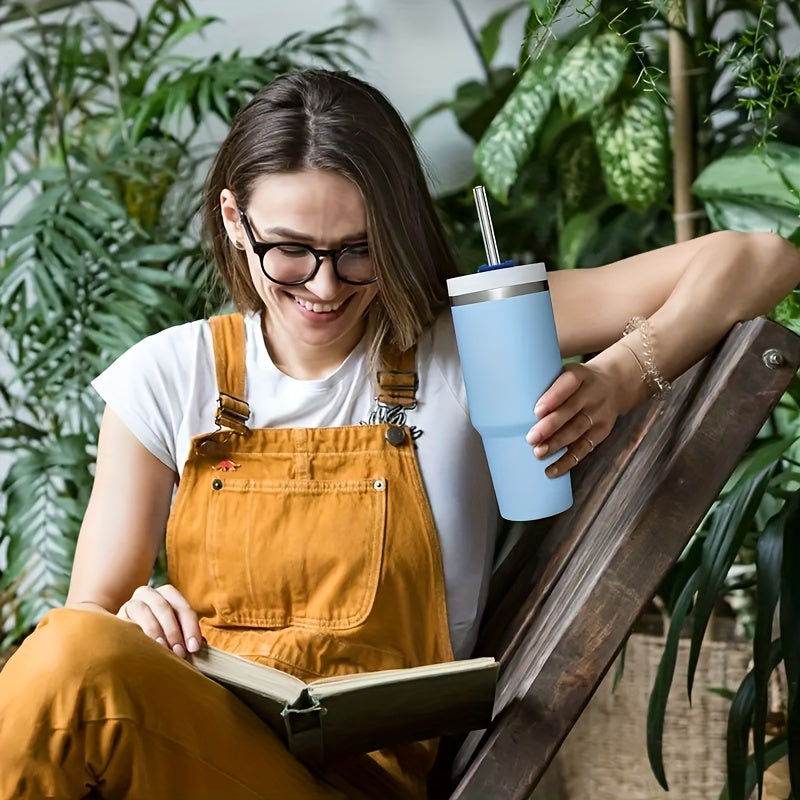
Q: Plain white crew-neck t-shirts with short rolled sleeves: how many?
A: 1